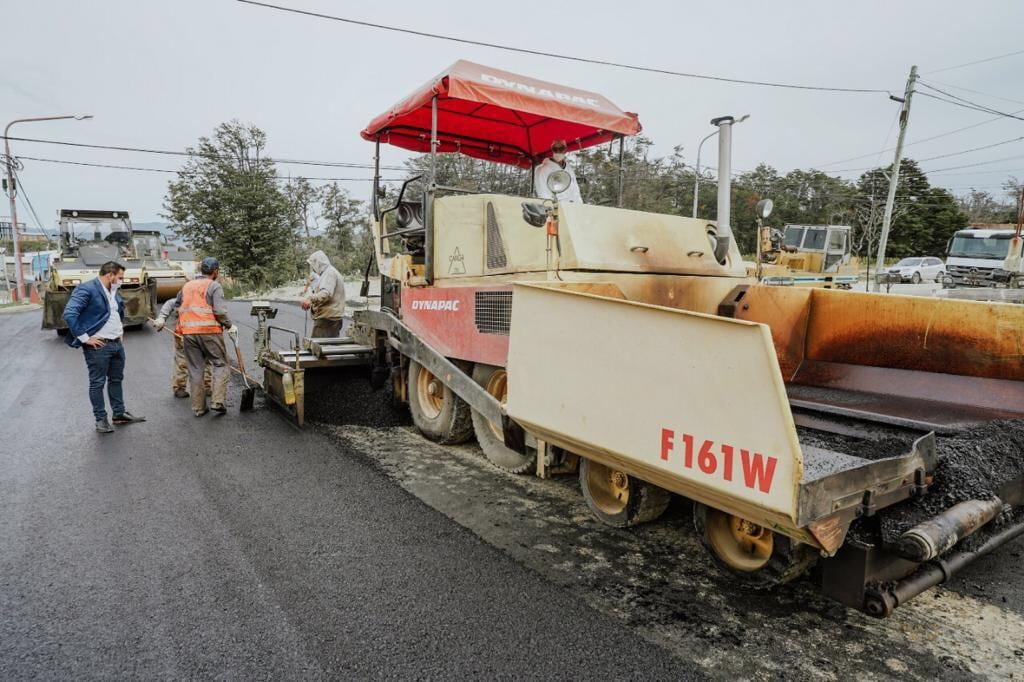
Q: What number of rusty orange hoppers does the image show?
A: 1